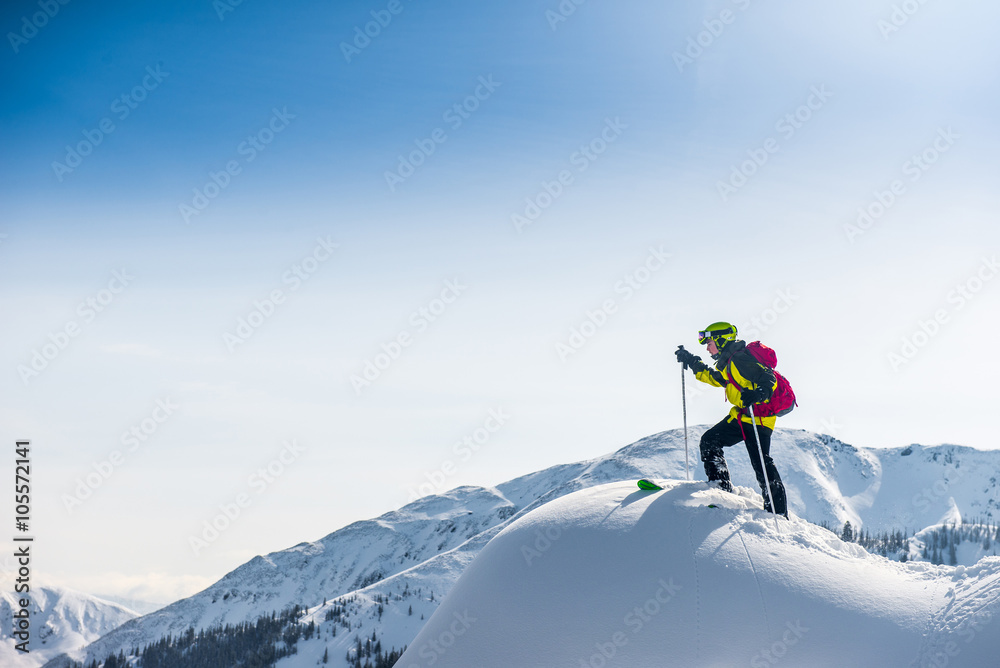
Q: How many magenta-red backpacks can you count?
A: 1